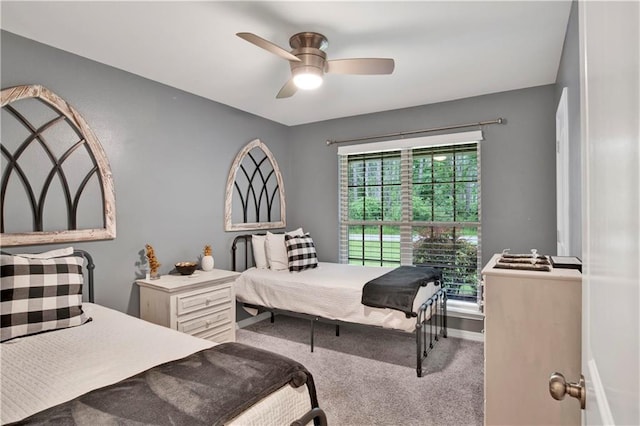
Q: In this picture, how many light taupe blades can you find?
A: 3